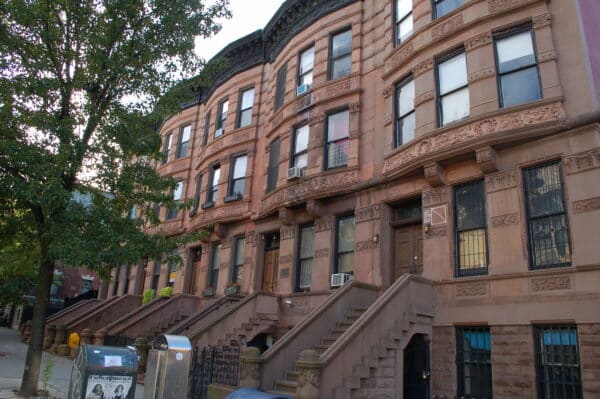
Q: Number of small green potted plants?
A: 2